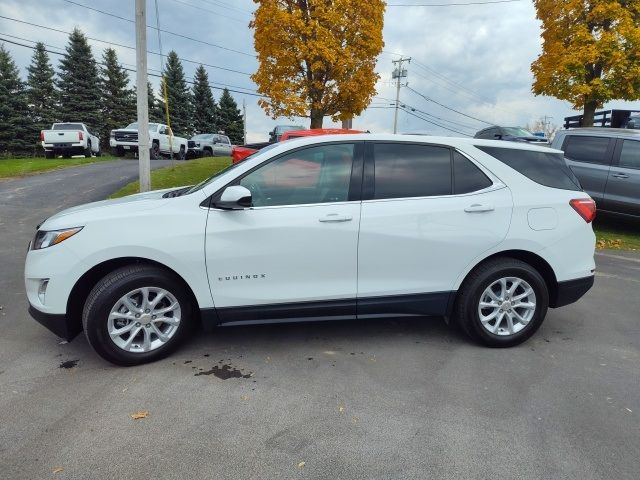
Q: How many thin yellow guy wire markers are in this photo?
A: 1